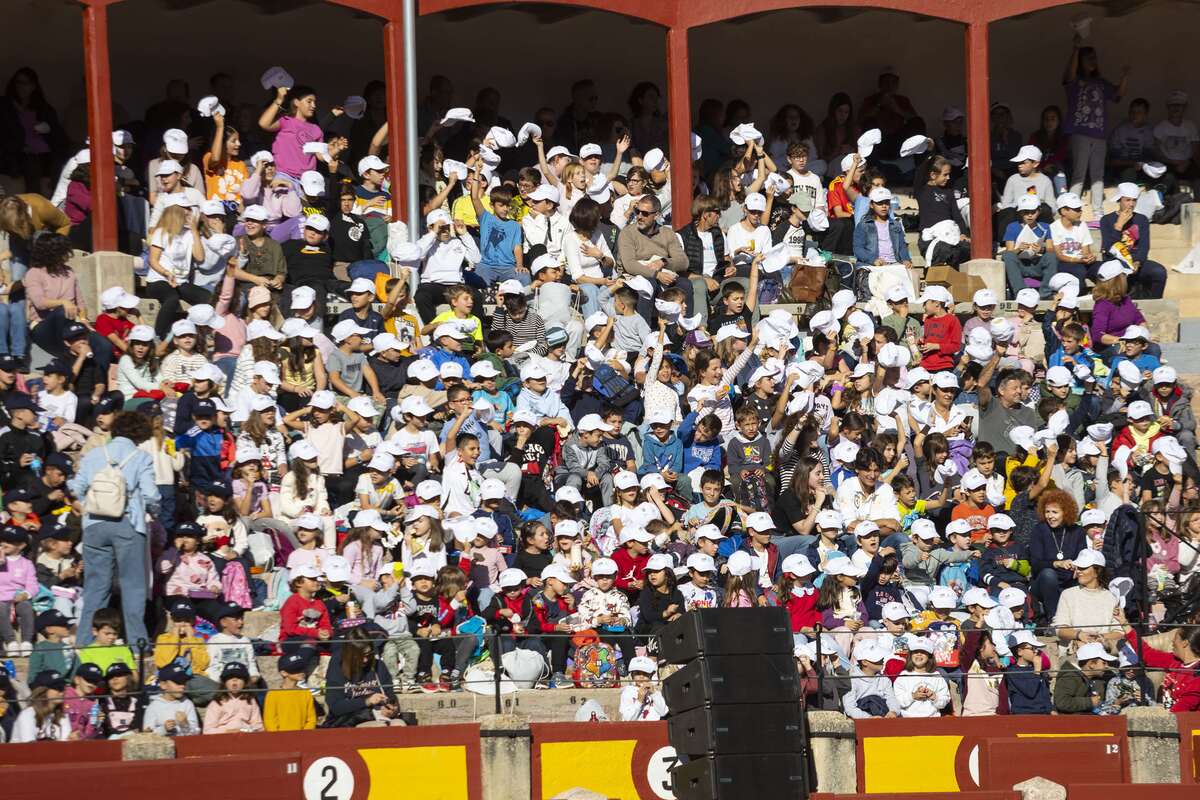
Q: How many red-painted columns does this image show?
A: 4